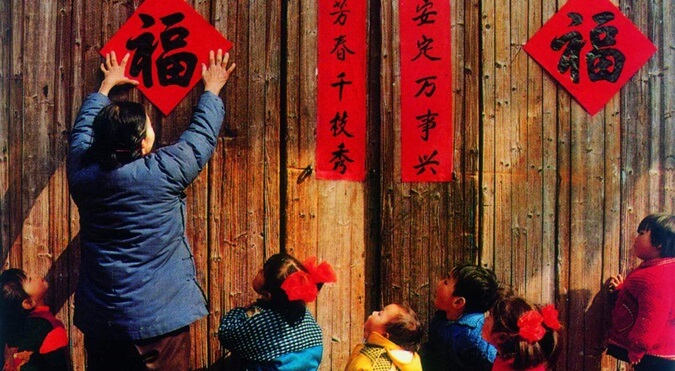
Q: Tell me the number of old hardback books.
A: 0